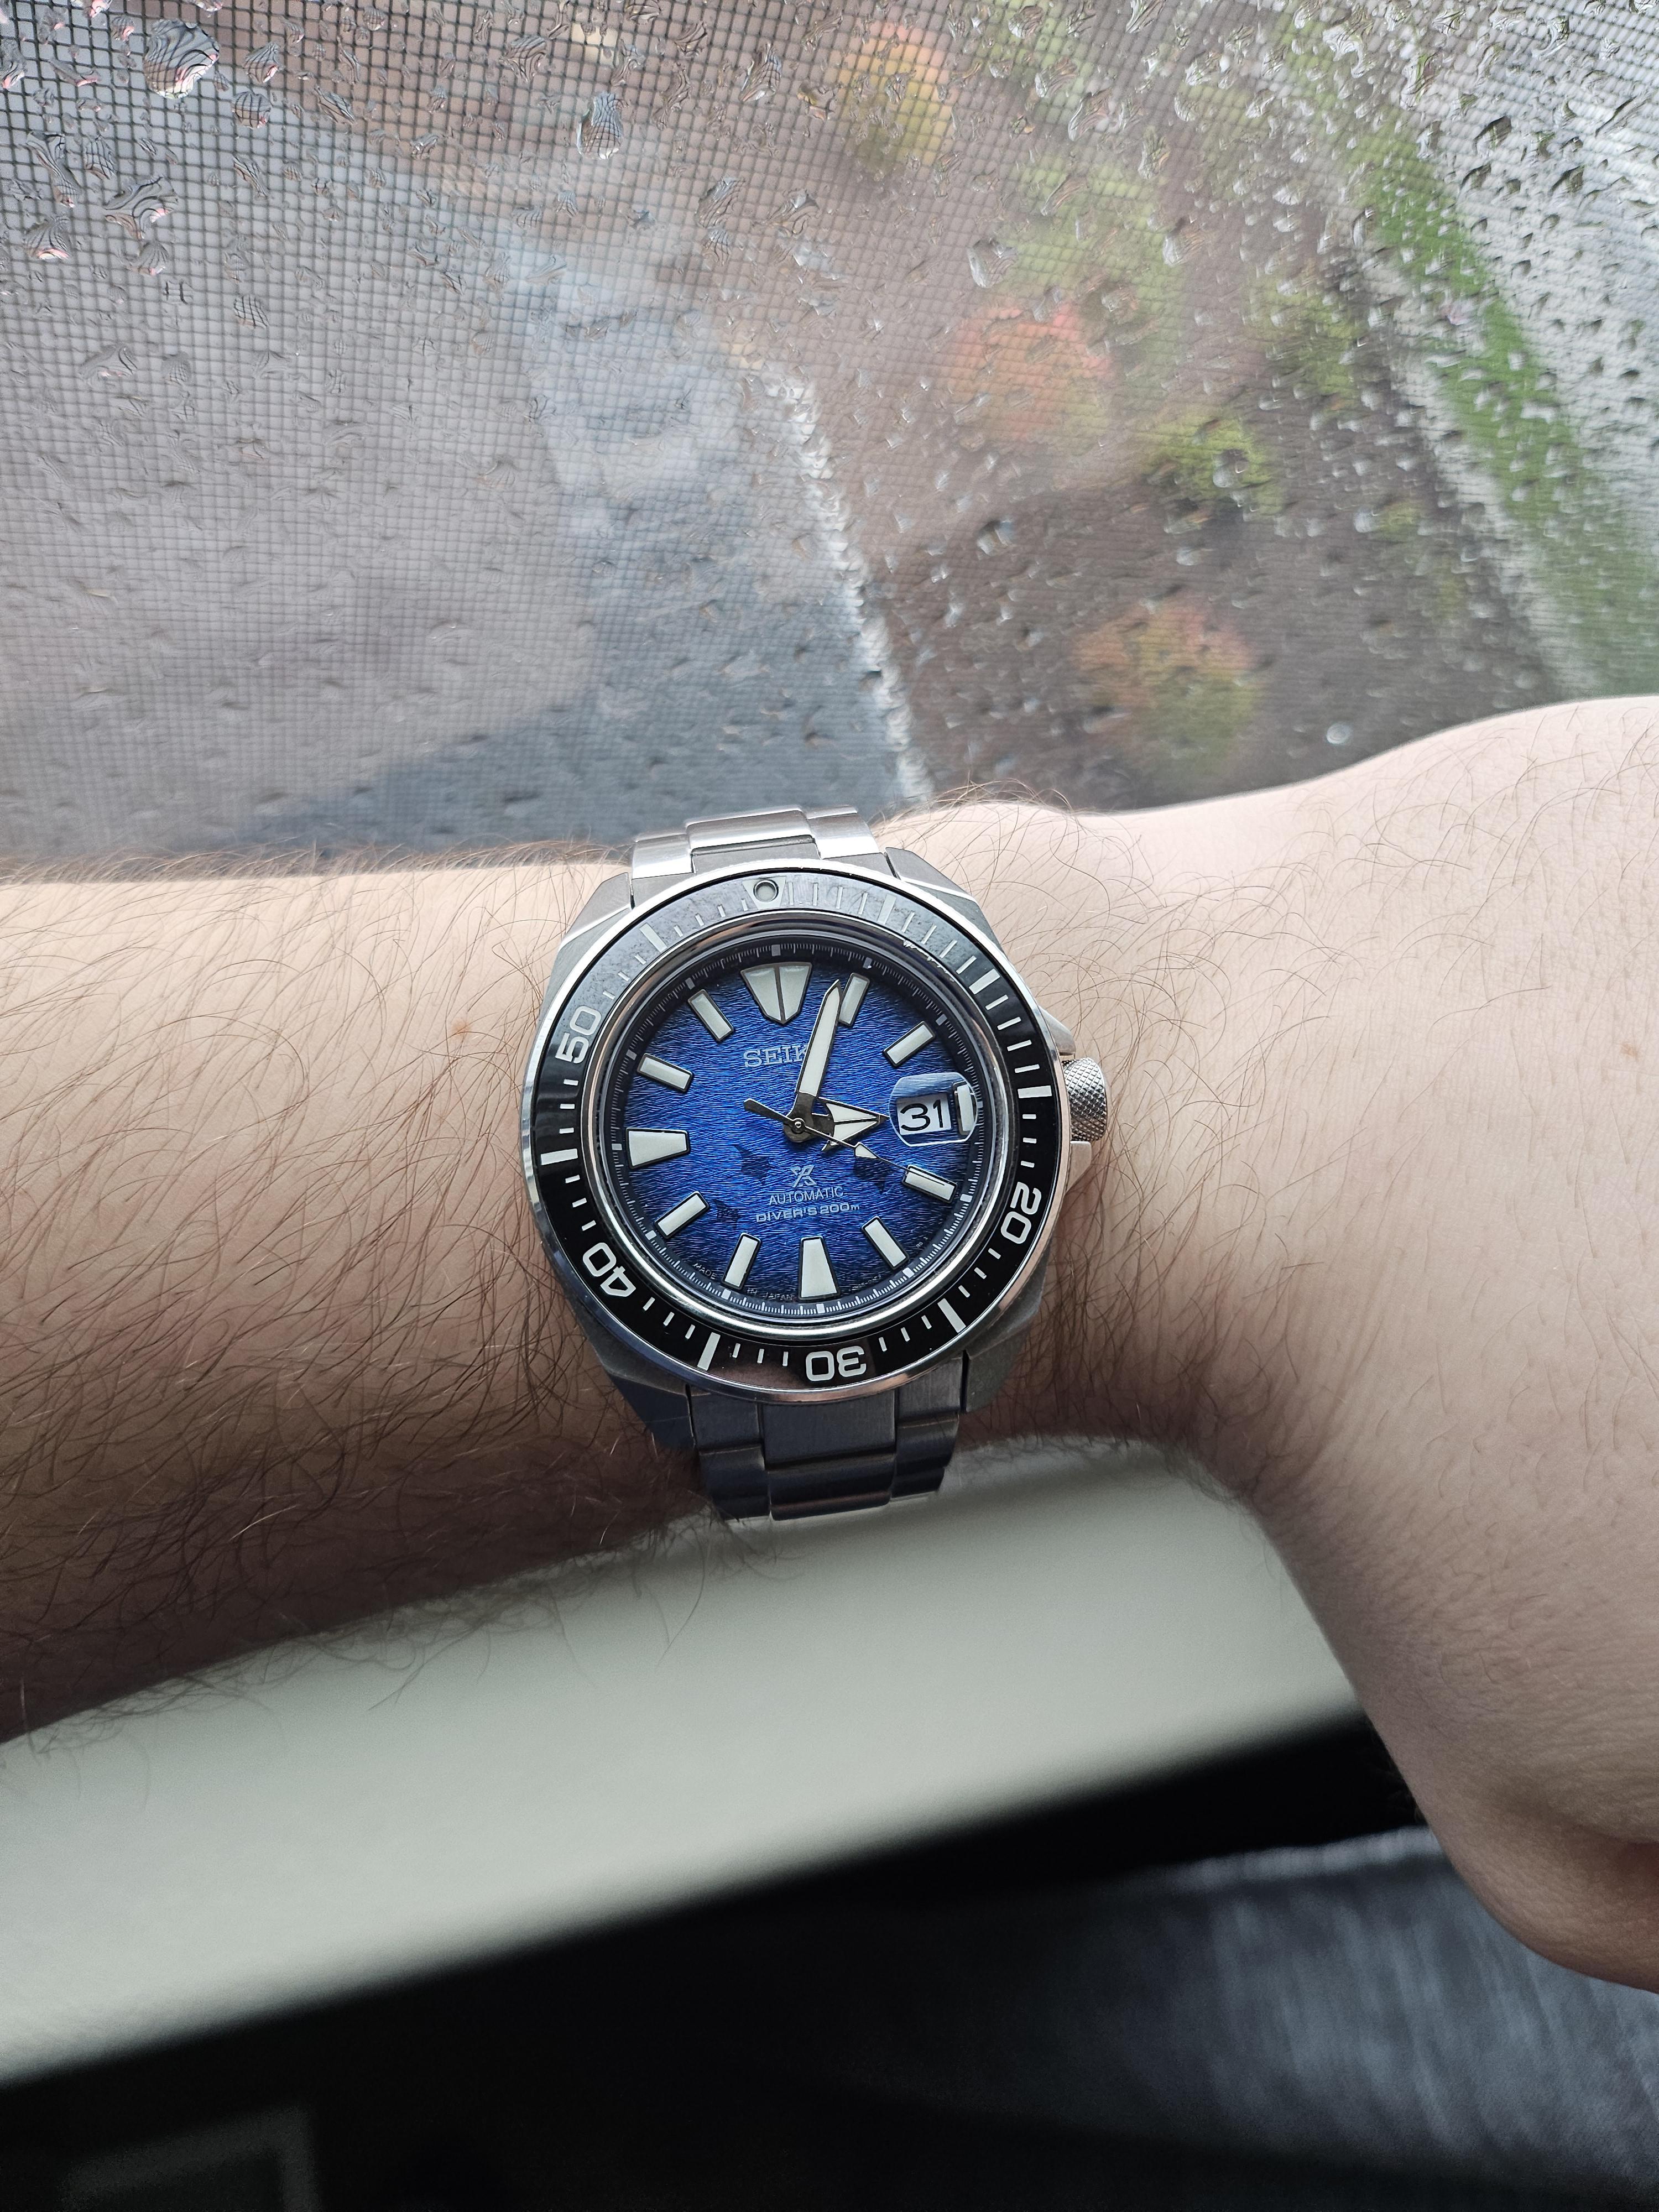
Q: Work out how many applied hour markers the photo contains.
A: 12